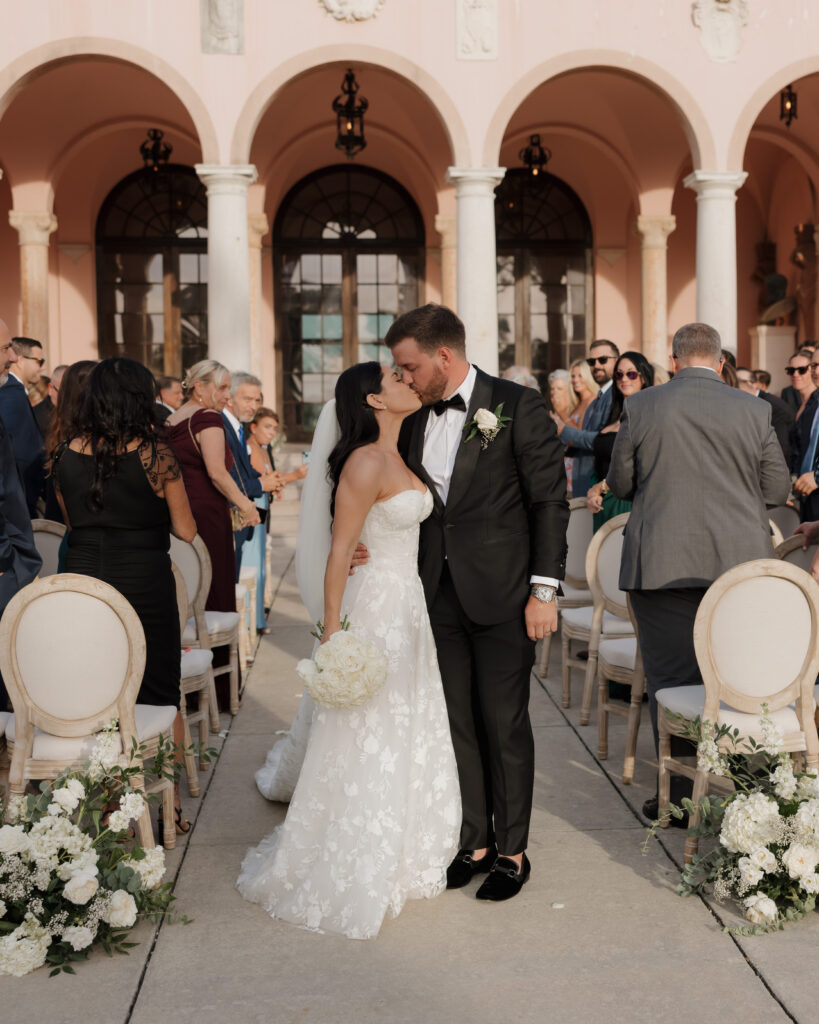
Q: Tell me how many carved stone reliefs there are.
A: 4